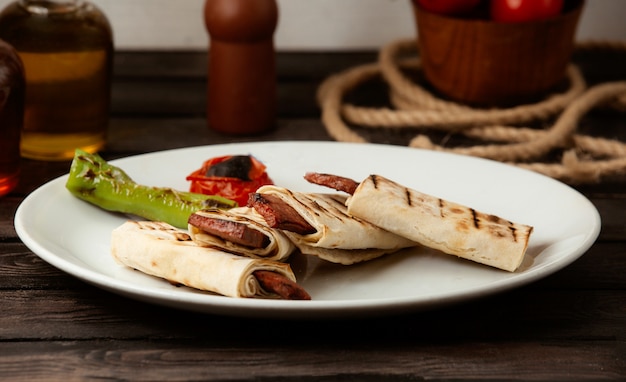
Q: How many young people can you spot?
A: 0